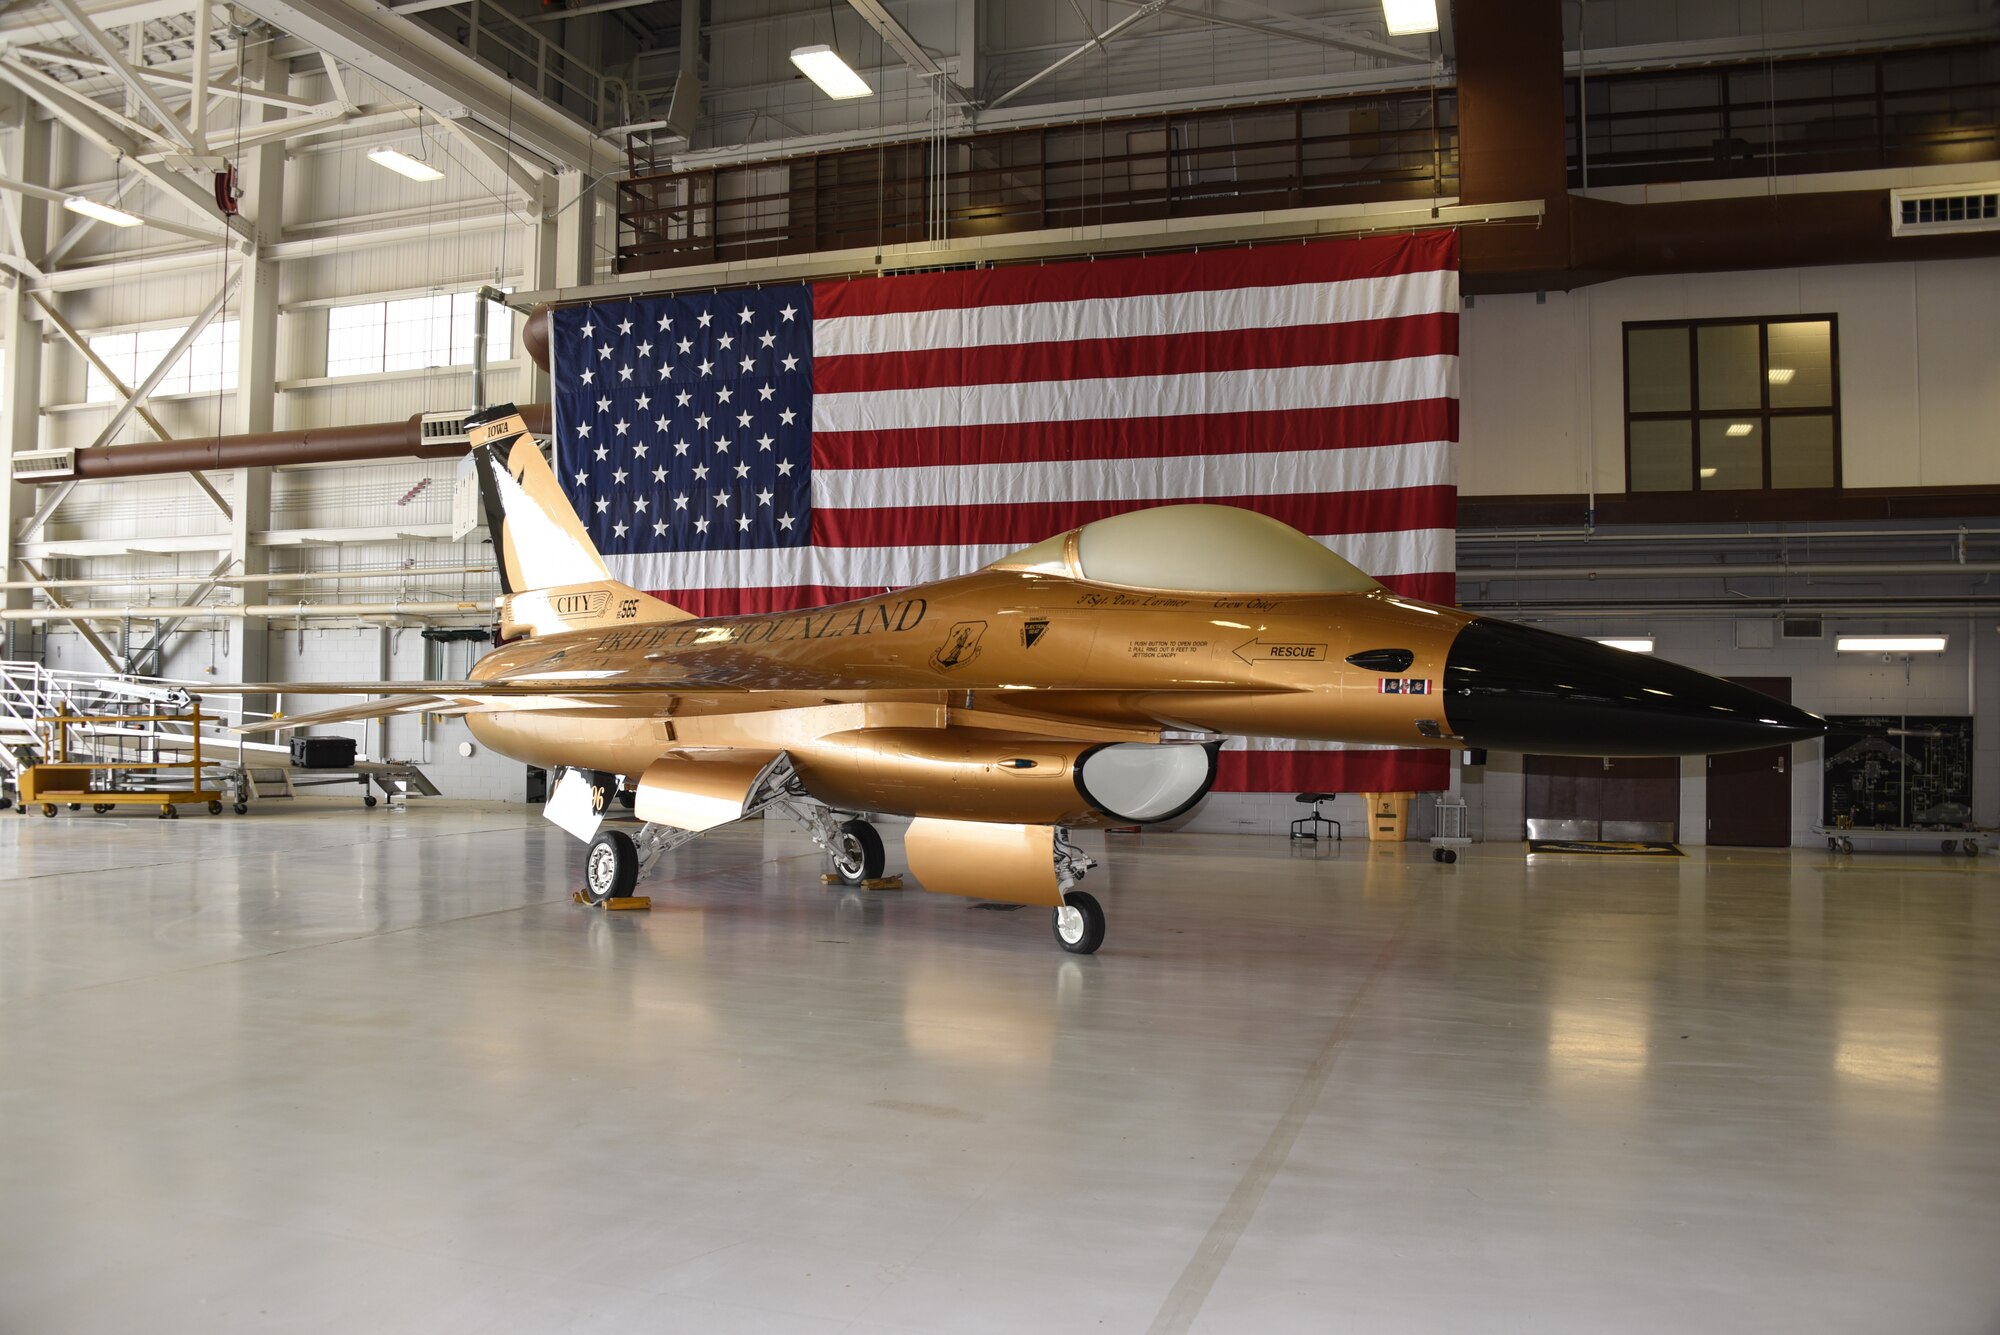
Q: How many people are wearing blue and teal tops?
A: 0